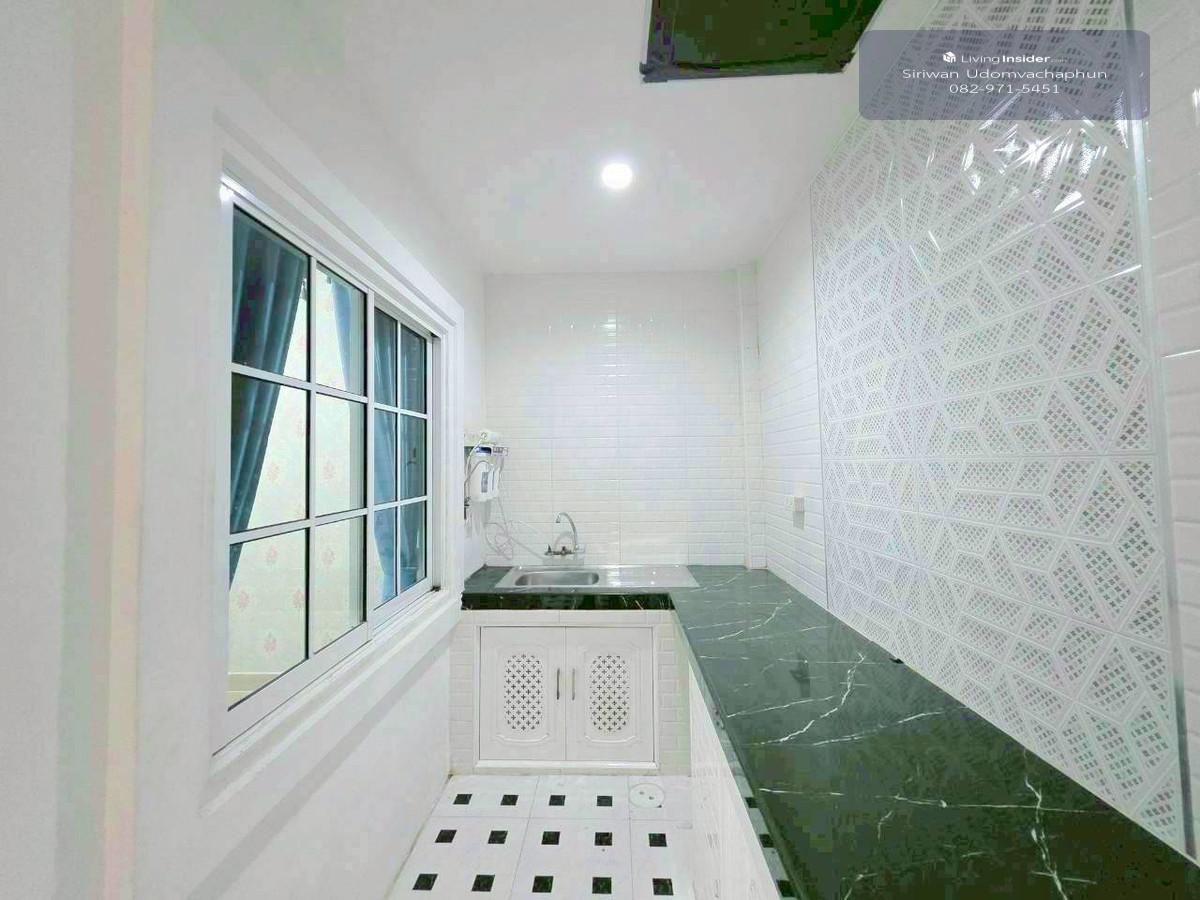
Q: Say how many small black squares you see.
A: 14